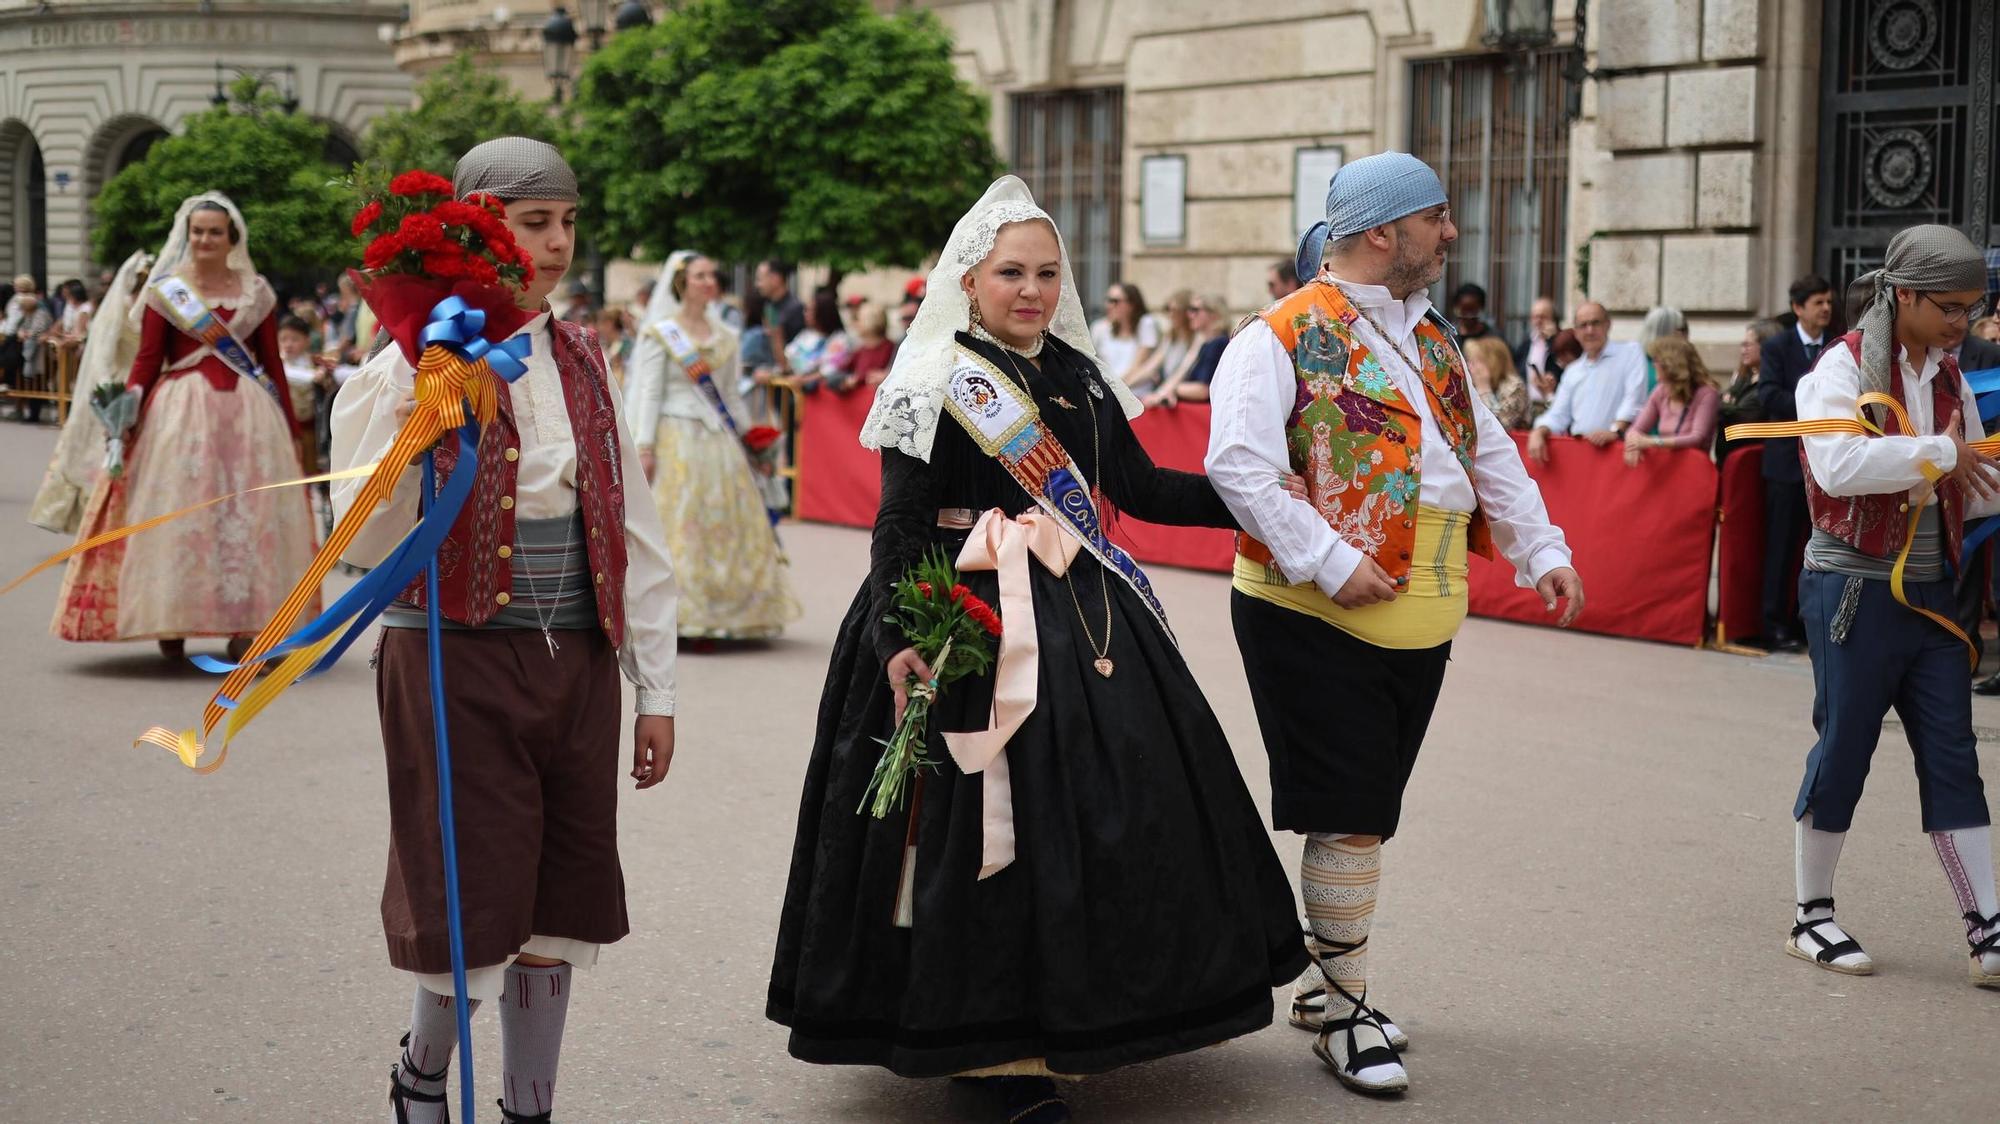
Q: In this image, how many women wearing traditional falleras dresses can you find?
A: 4